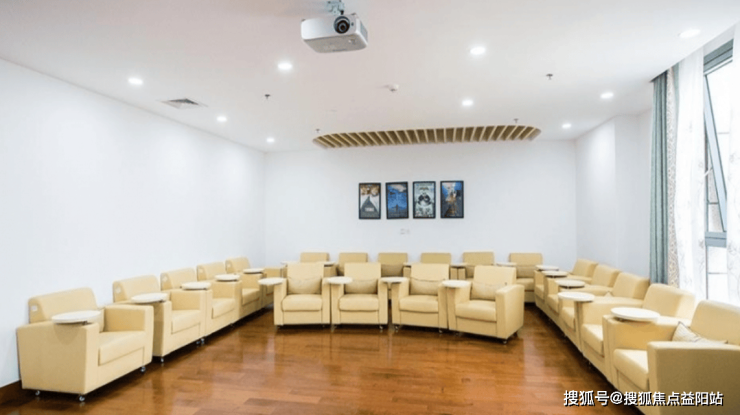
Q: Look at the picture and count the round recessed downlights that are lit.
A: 9